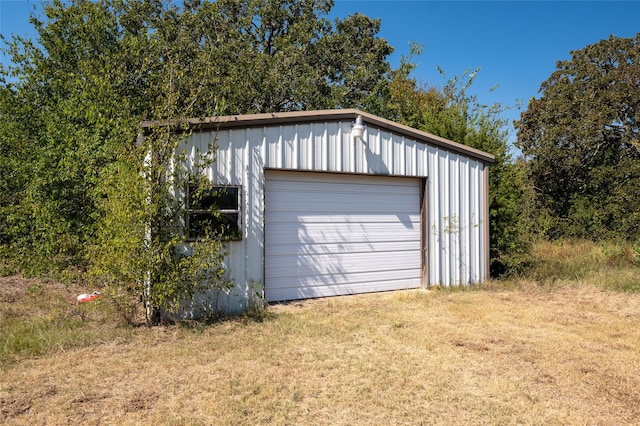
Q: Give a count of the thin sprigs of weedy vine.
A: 1